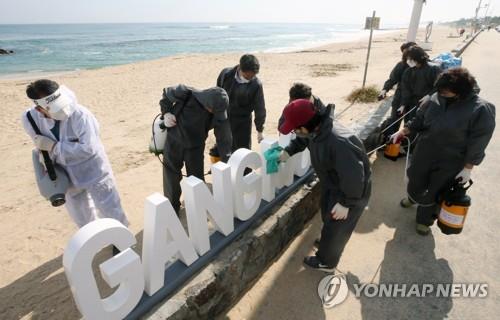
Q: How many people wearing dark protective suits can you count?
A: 7